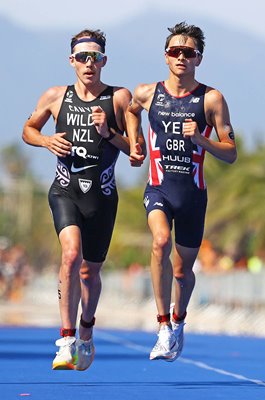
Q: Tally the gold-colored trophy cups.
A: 0